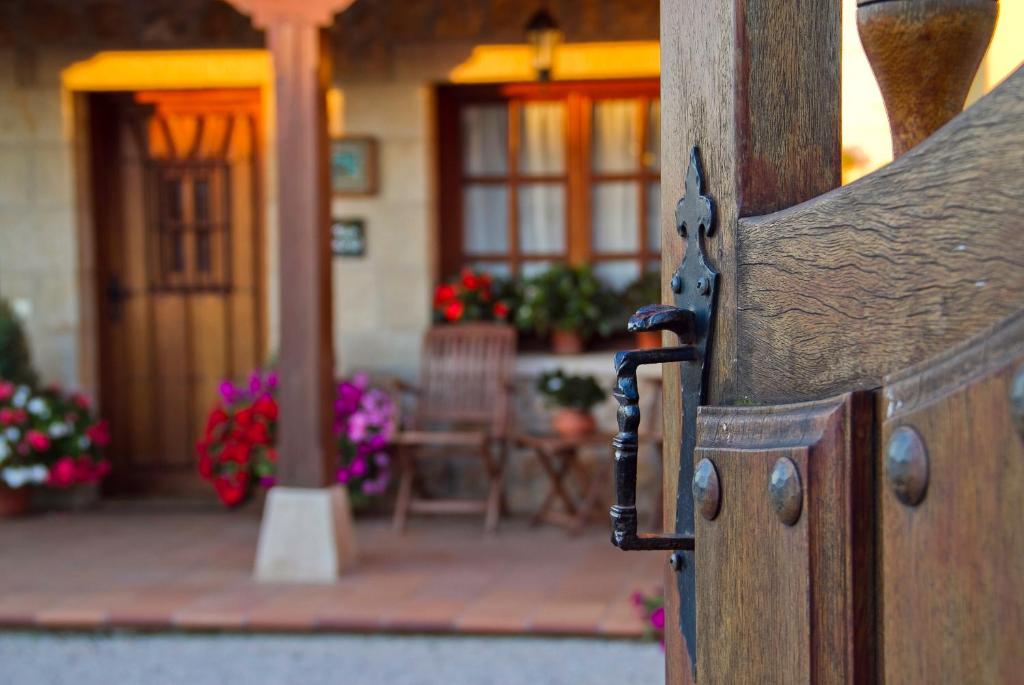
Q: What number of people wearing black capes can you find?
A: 0